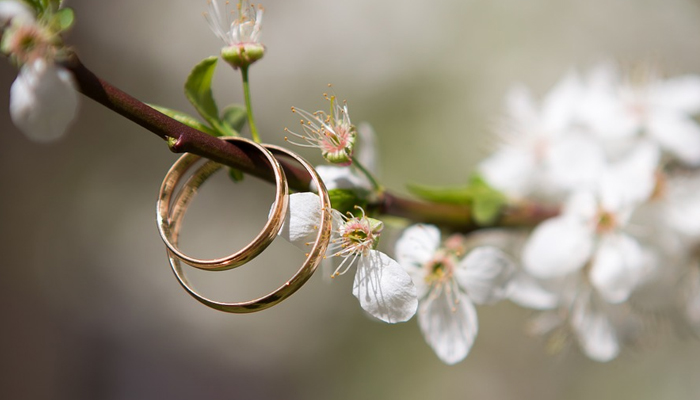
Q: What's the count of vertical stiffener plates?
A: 0